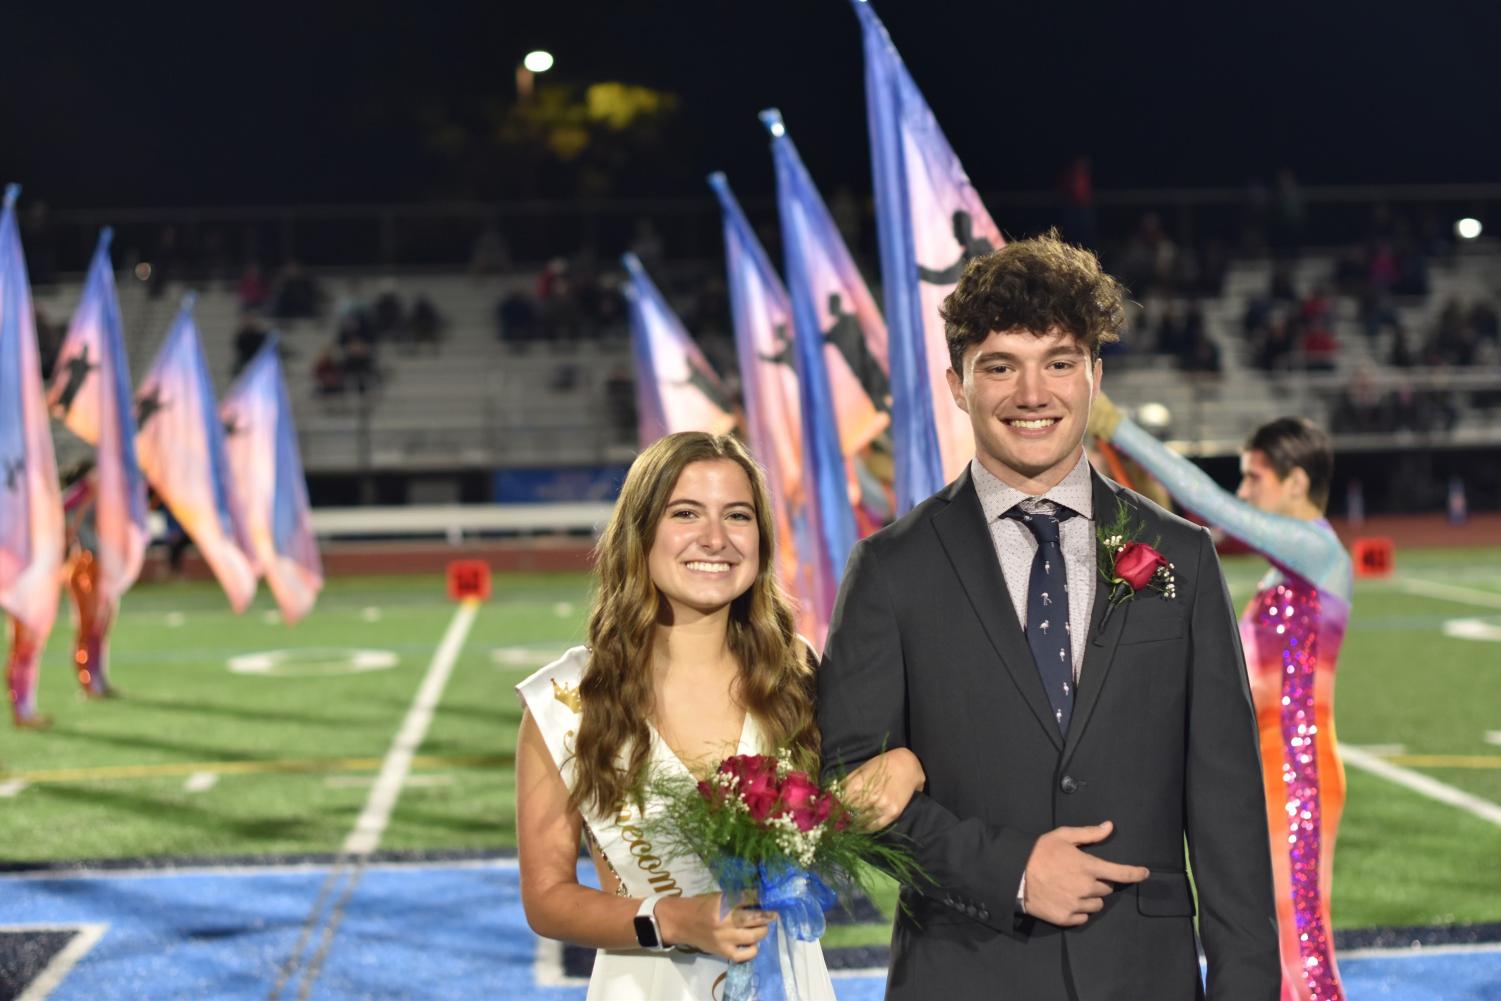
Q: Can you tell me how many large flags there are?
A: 8